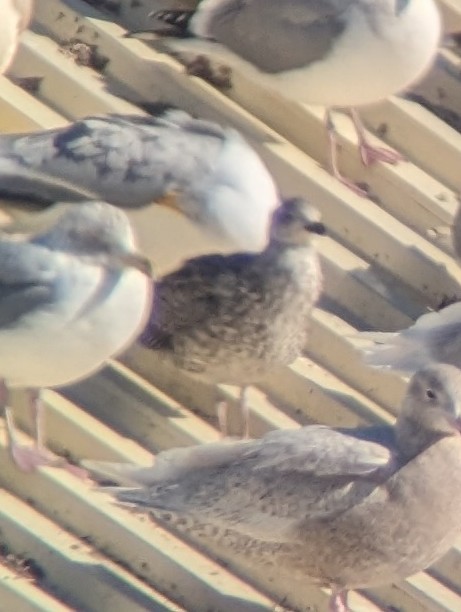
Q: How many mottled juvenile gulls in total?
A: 2